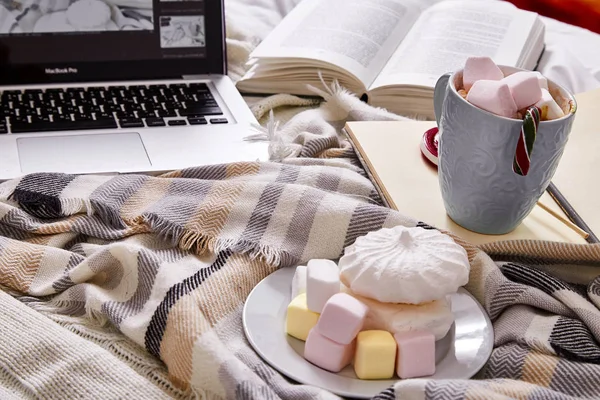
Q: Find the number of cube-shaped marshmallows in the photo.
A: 7